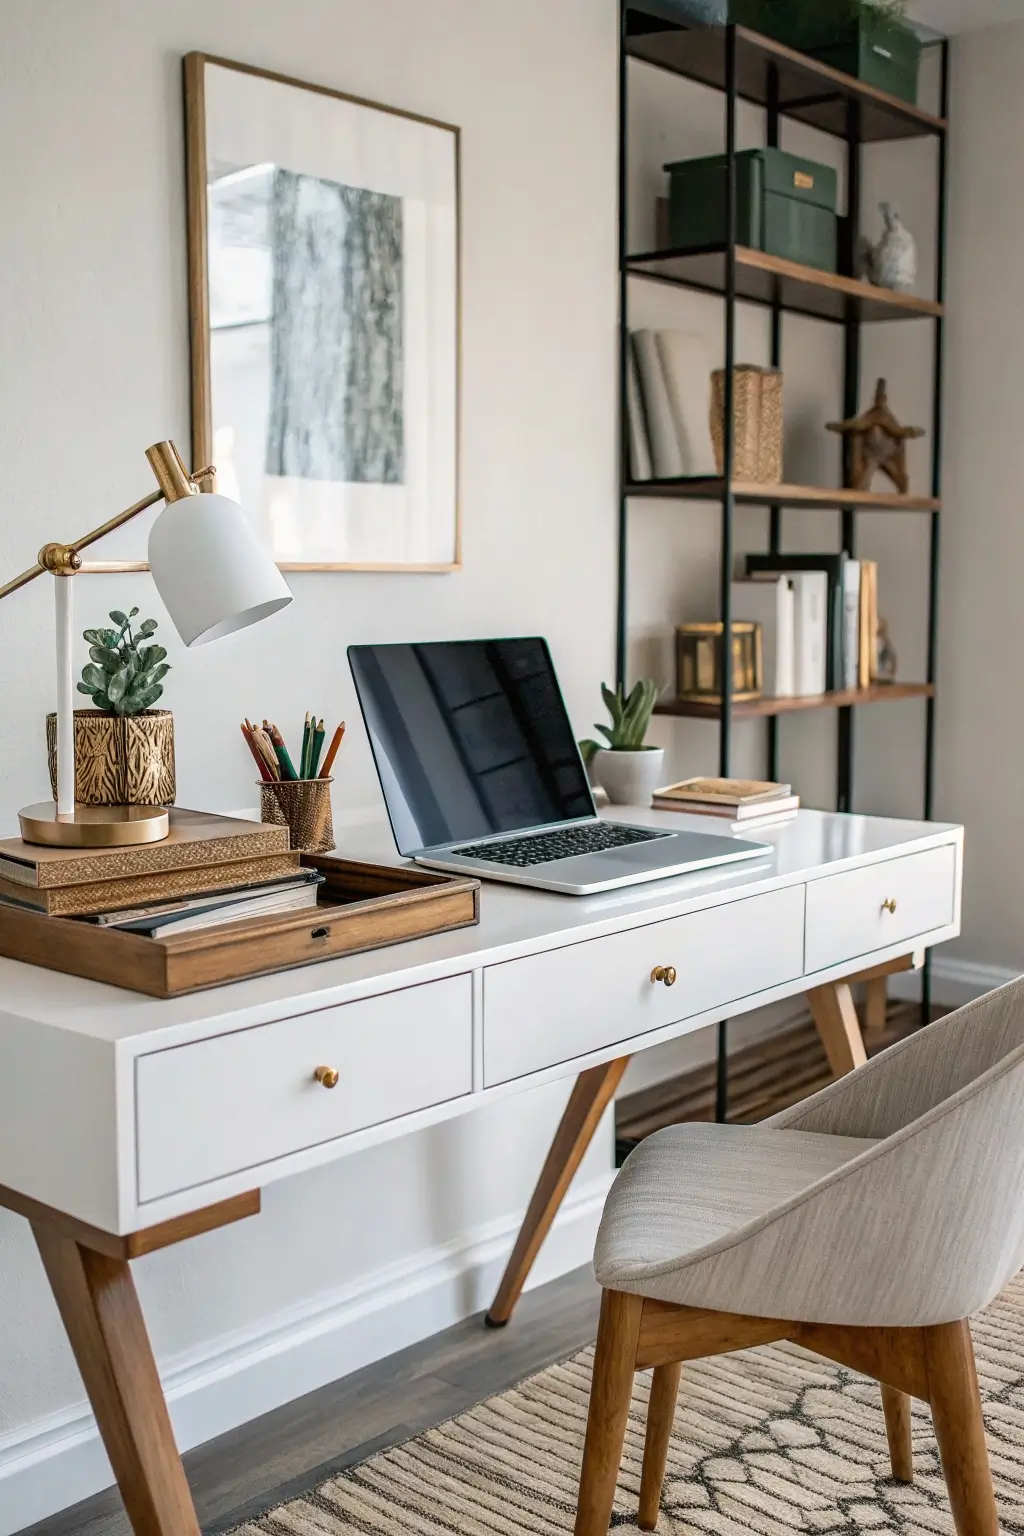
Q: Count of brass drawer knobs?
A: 3